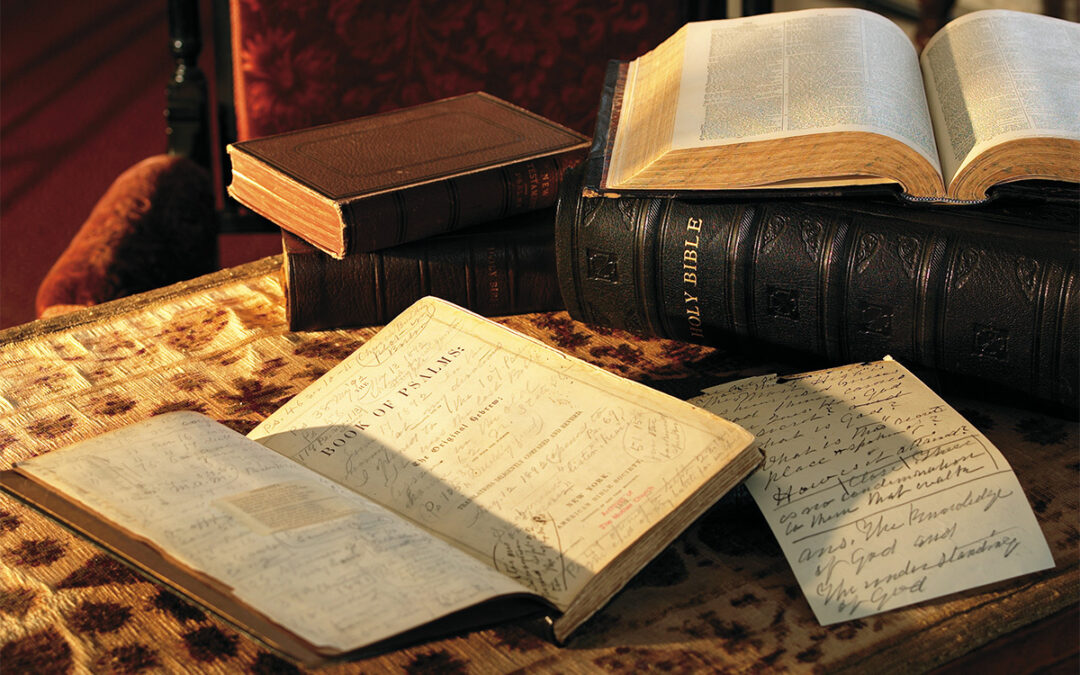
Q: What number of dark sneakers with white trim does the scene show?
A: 0